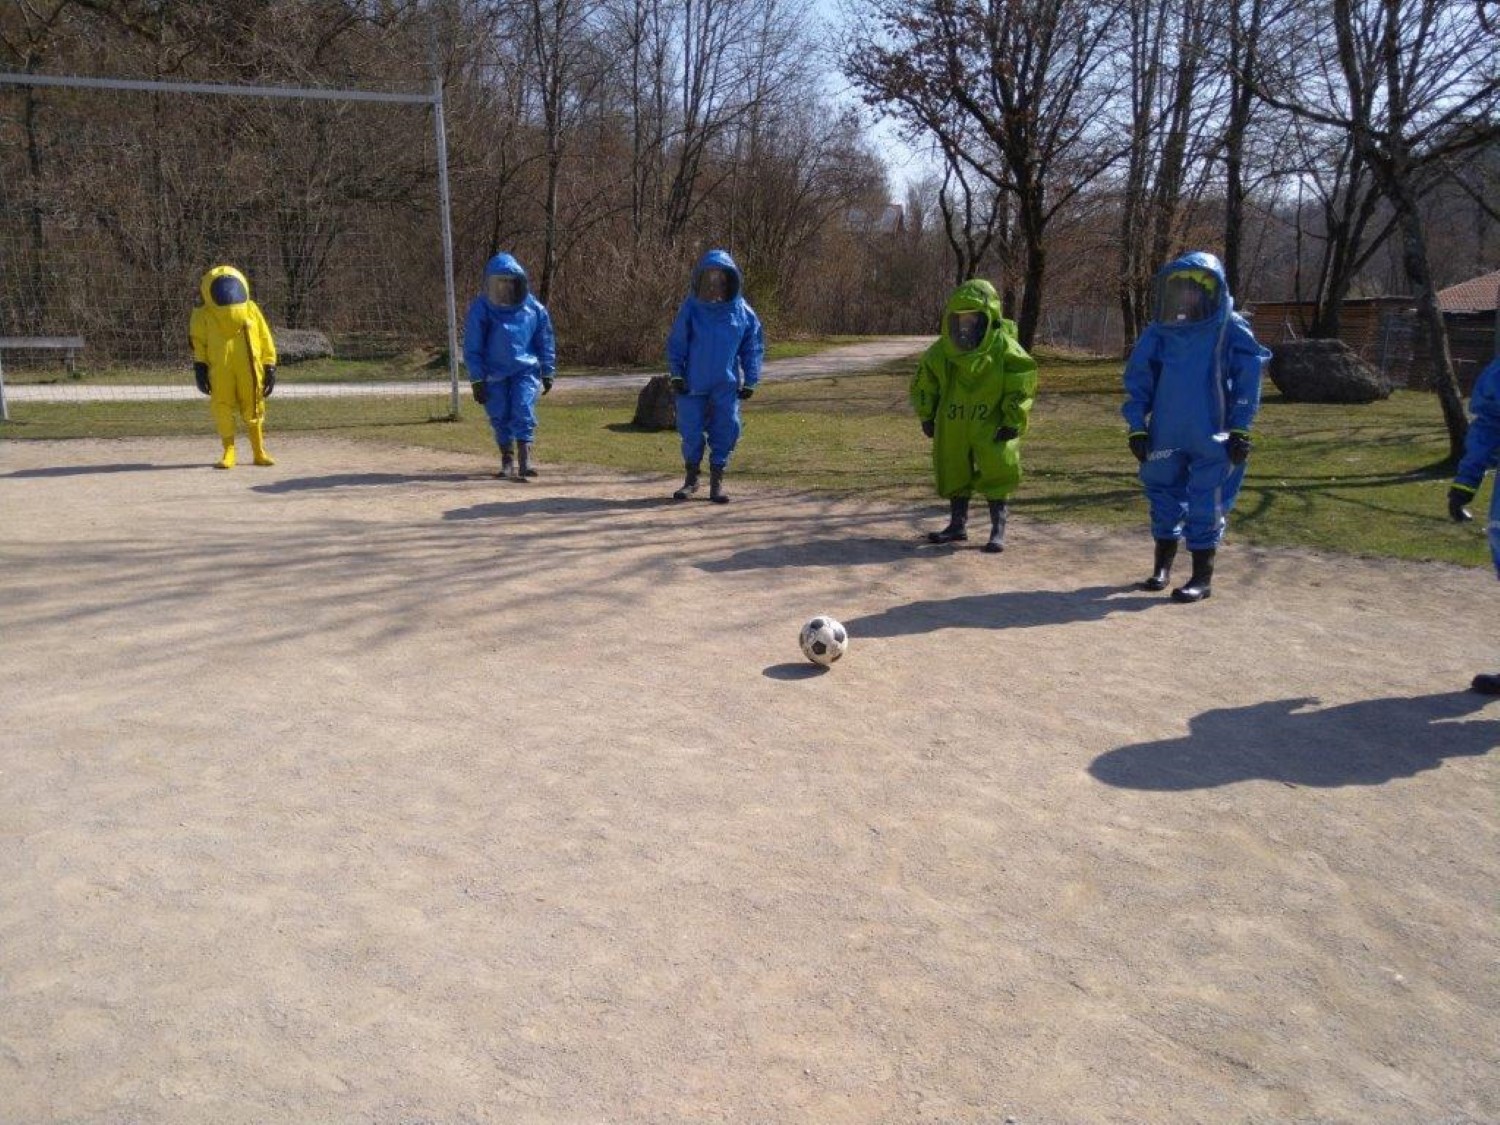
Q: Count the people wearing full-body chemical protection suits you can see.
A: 6